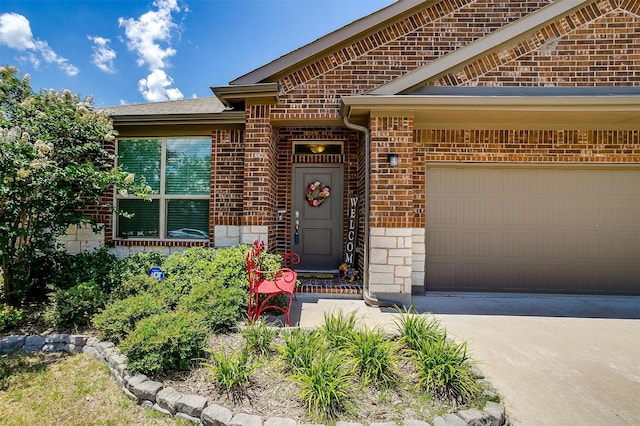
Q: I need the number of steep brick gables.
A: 2